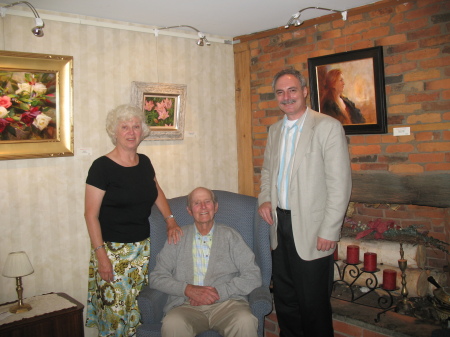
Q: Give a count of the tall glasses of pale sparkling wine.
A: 0